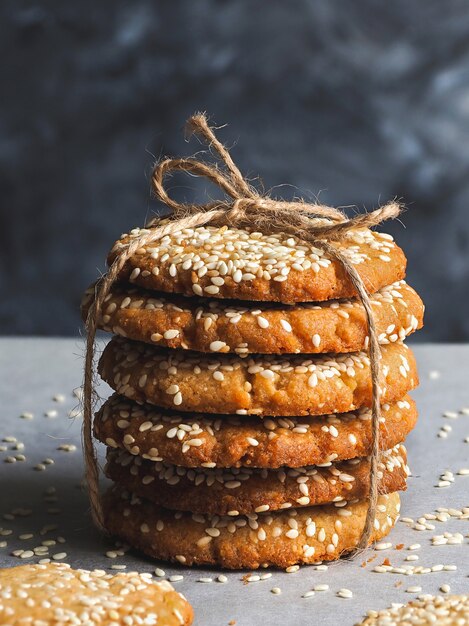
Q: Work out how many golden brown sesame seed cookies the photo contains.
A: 8